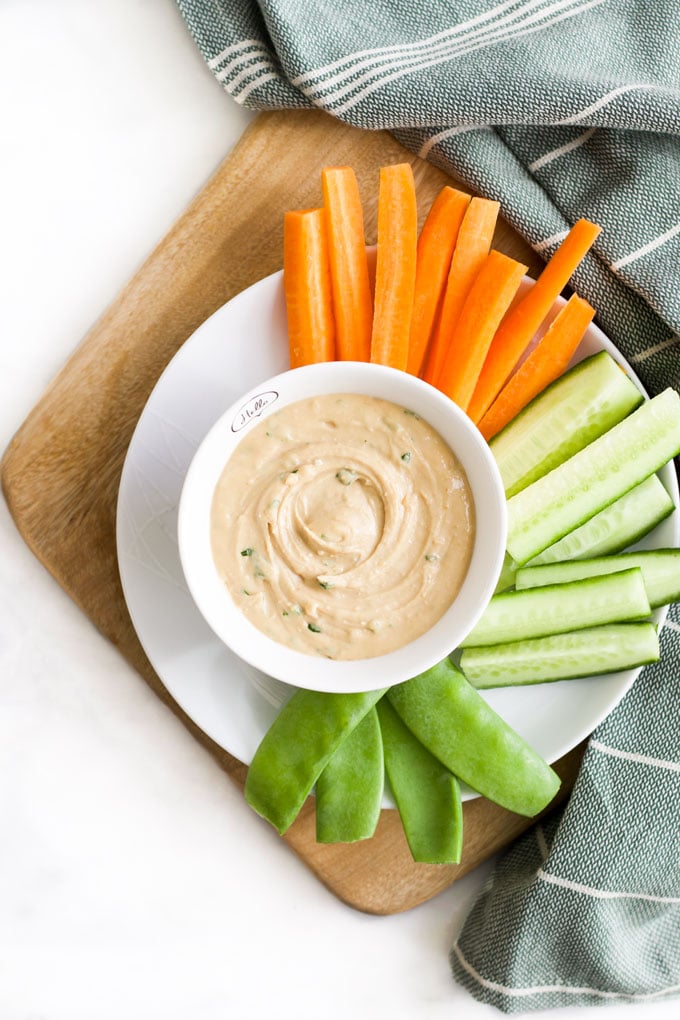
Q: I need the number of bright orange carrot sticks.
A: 8